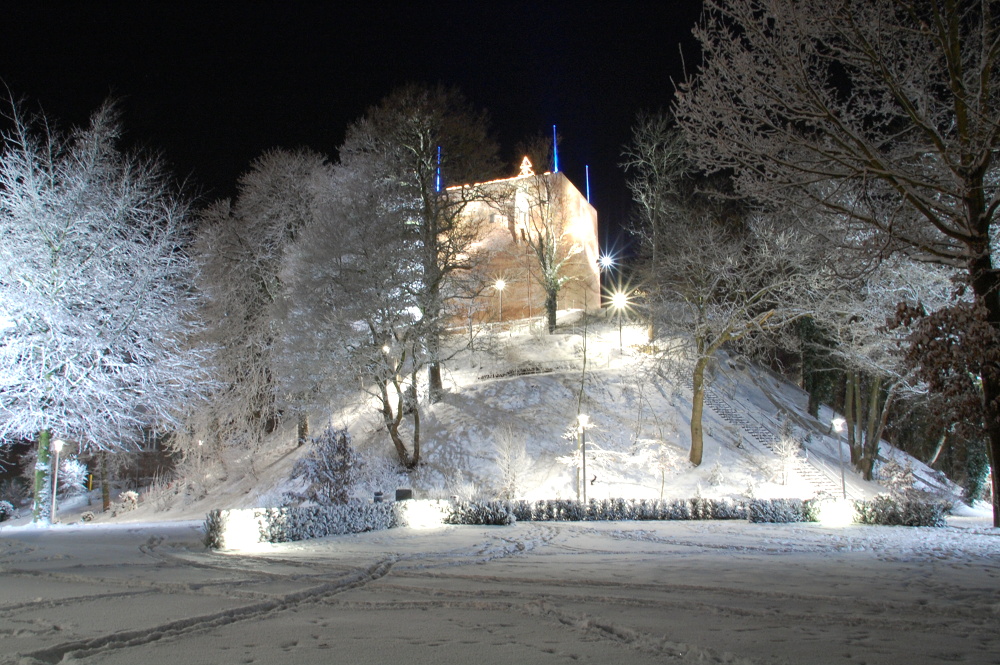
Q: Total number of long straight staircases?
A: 1